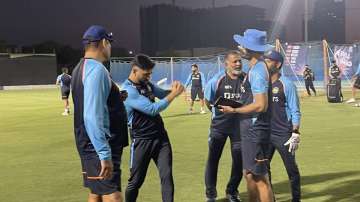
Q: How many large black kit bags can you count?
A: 1